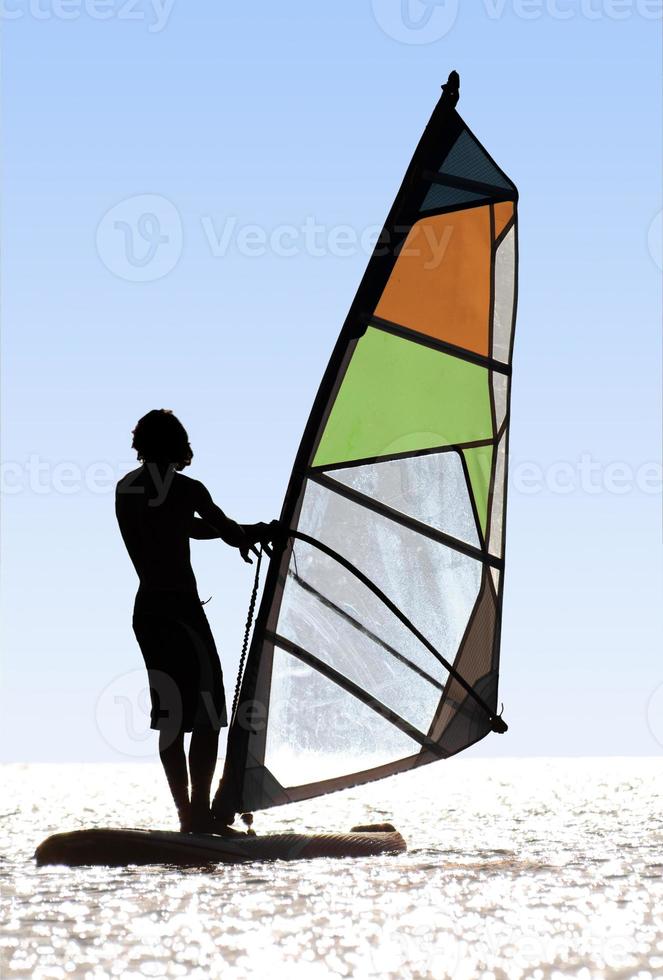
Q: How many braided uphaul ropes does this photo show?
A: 1